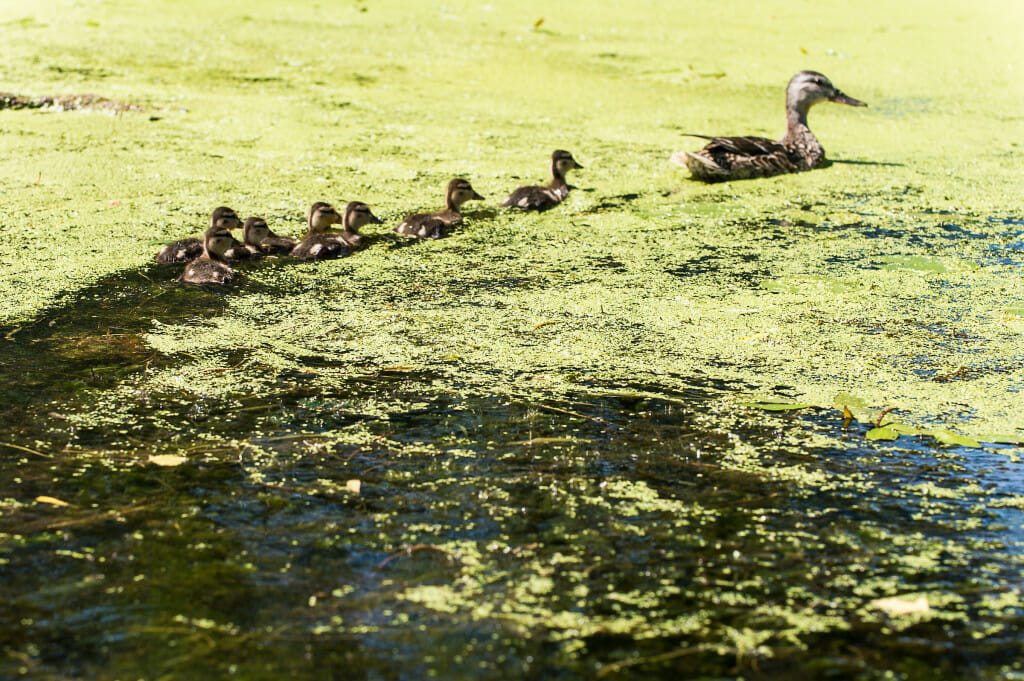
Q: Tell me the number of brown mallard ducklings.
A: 7